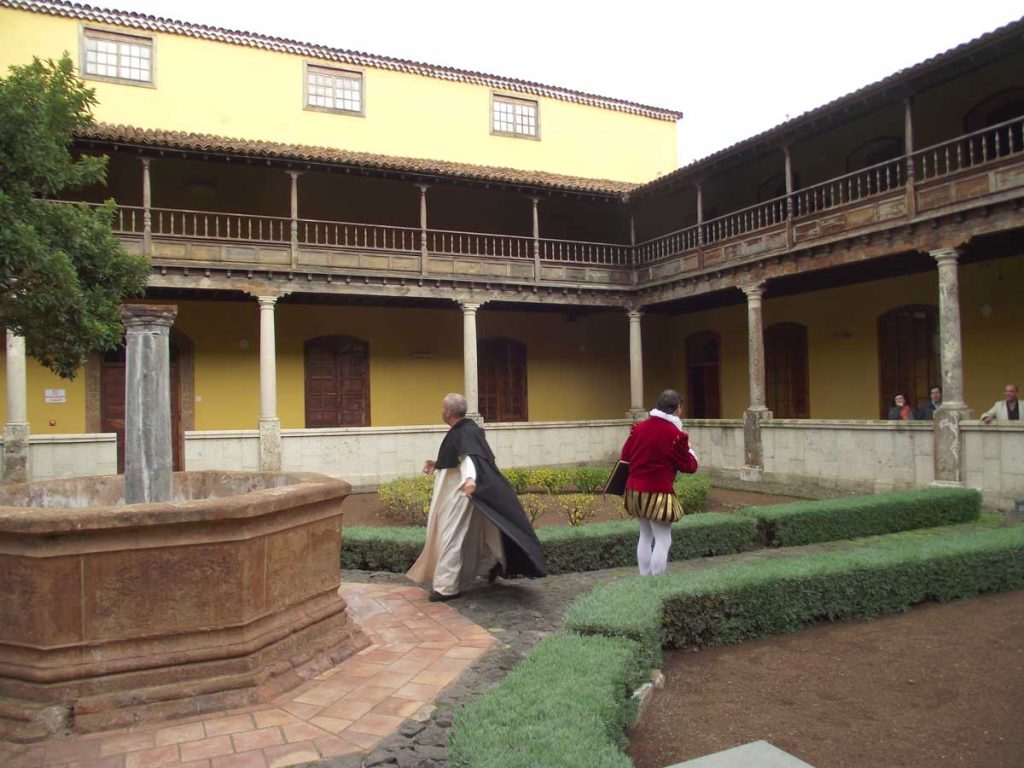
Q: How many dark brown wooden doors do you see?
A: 6